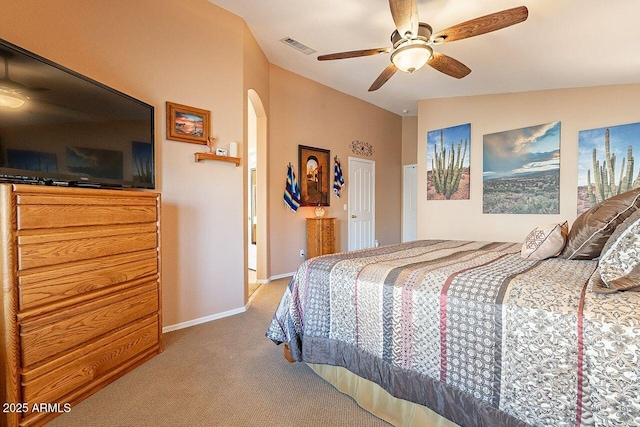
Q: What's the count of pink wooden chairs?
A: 0